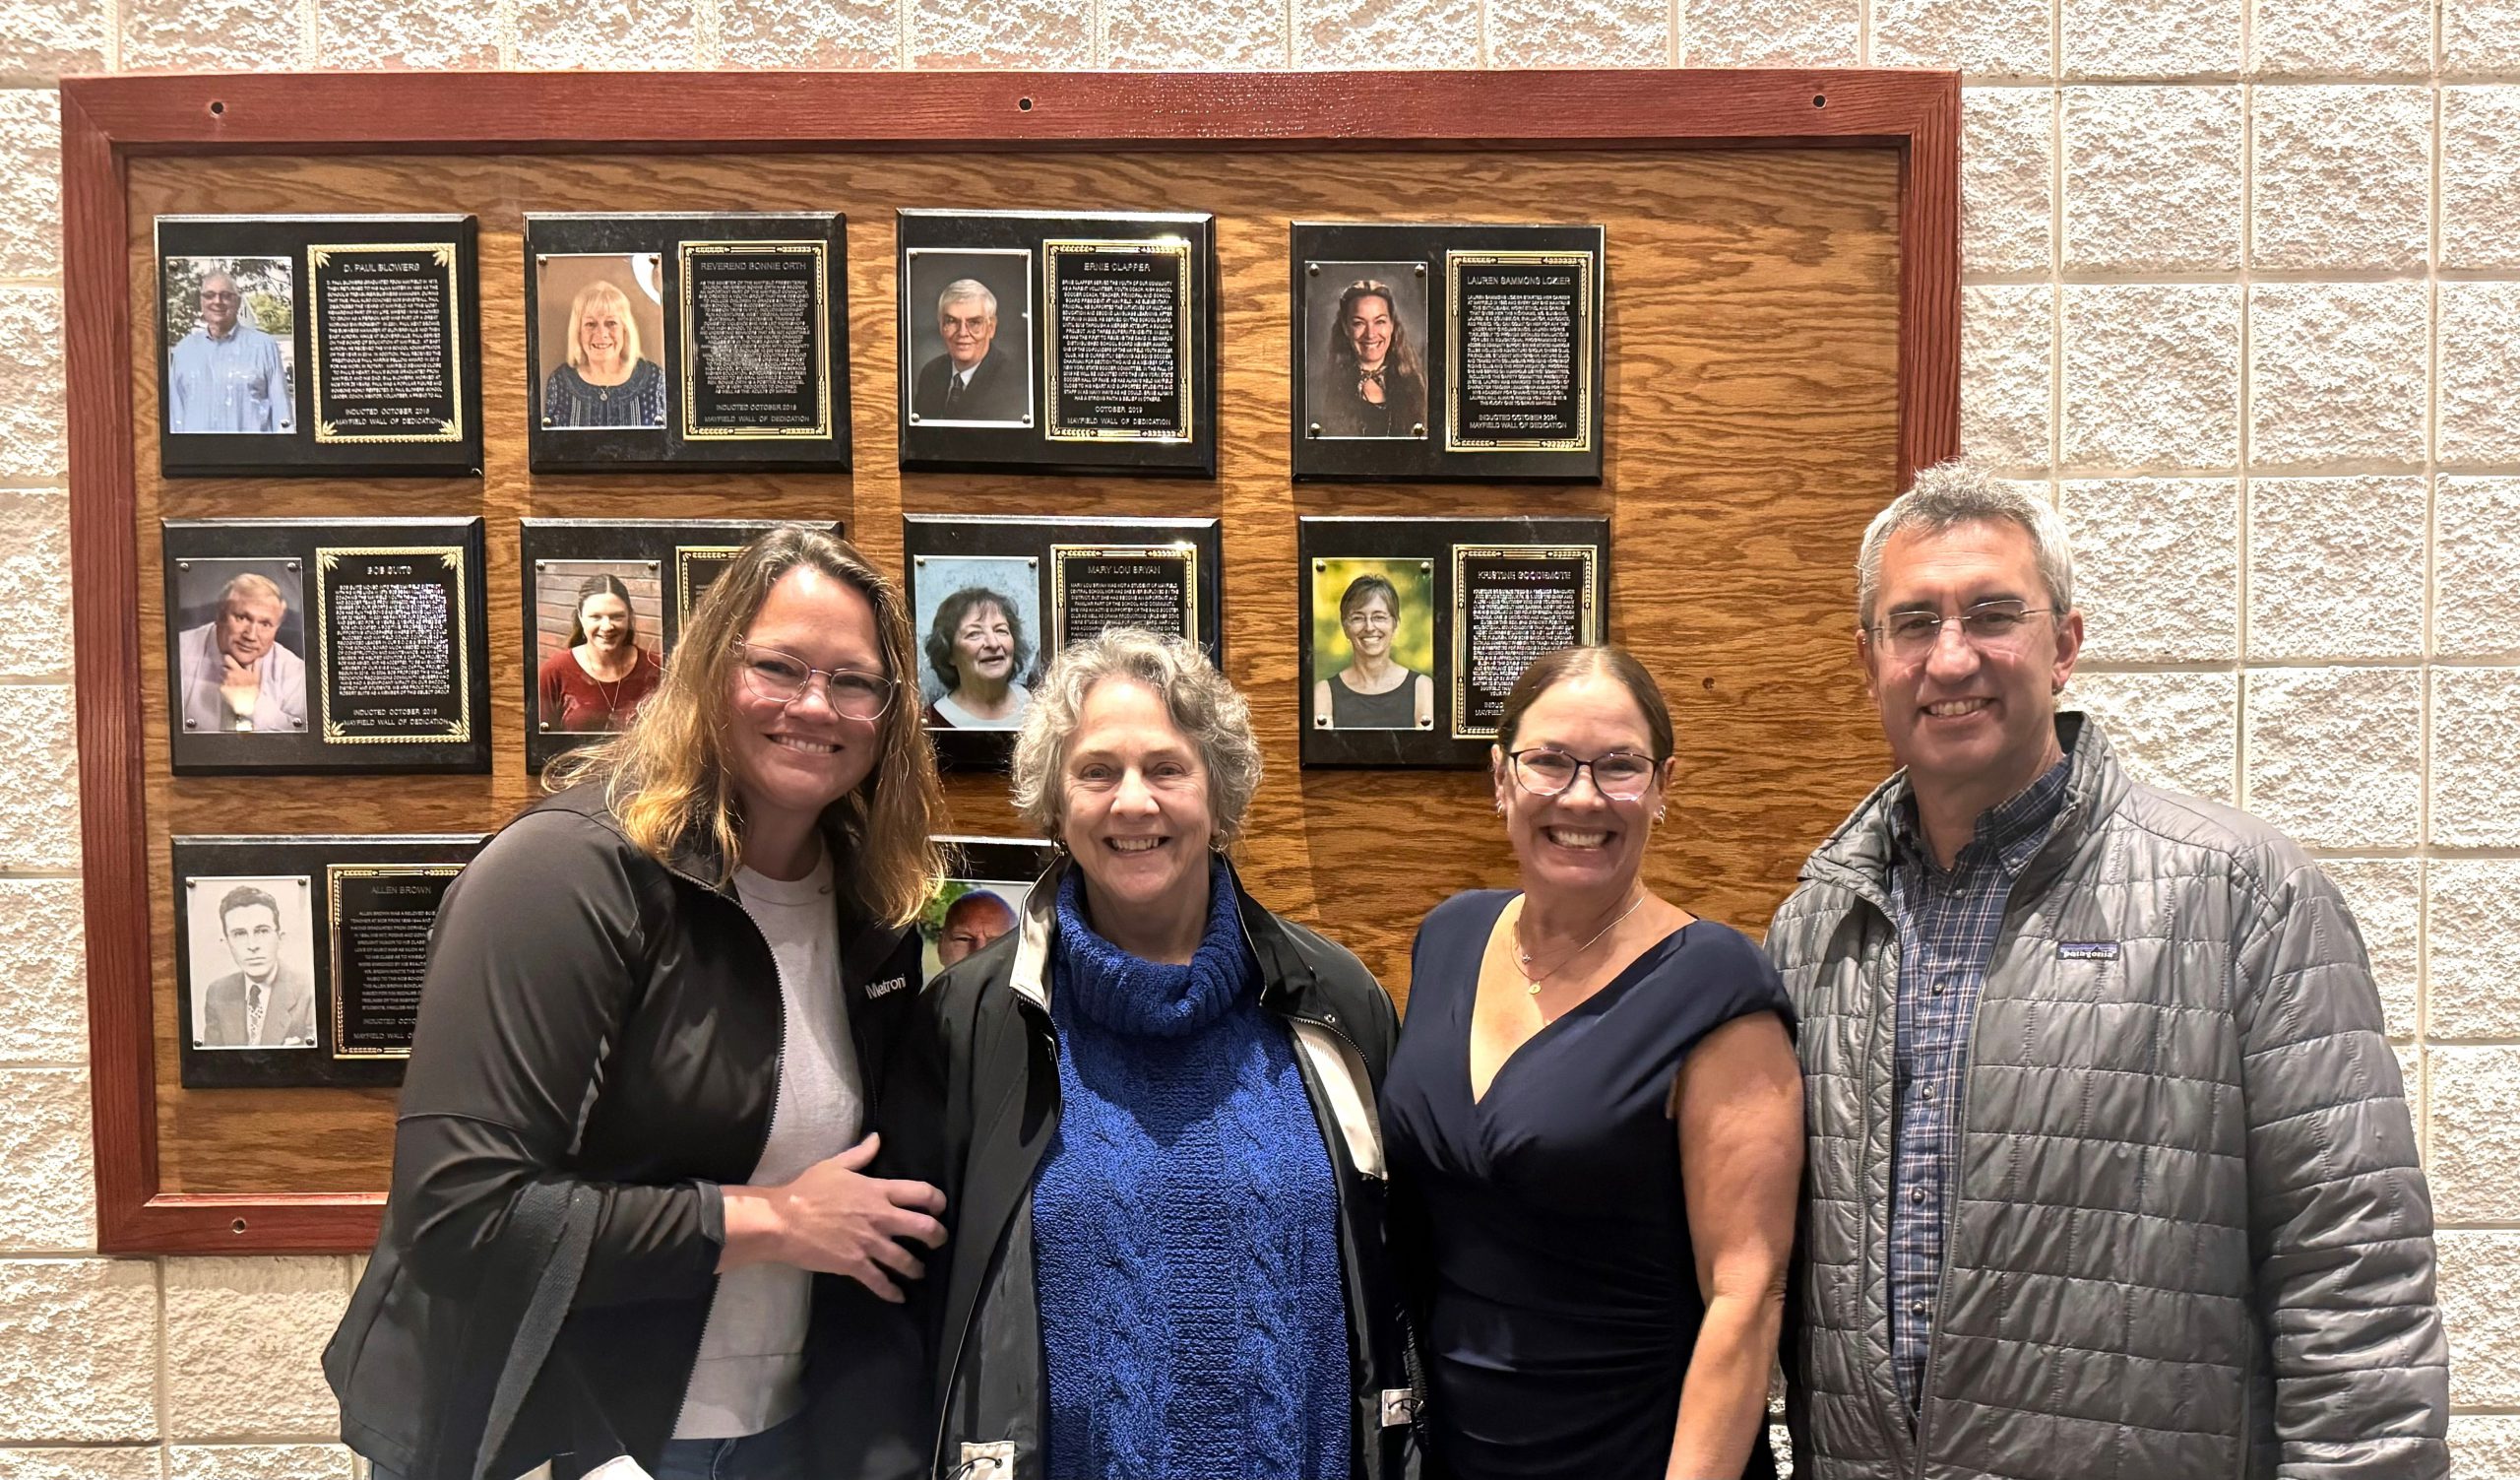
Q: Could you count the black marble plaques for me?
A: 10